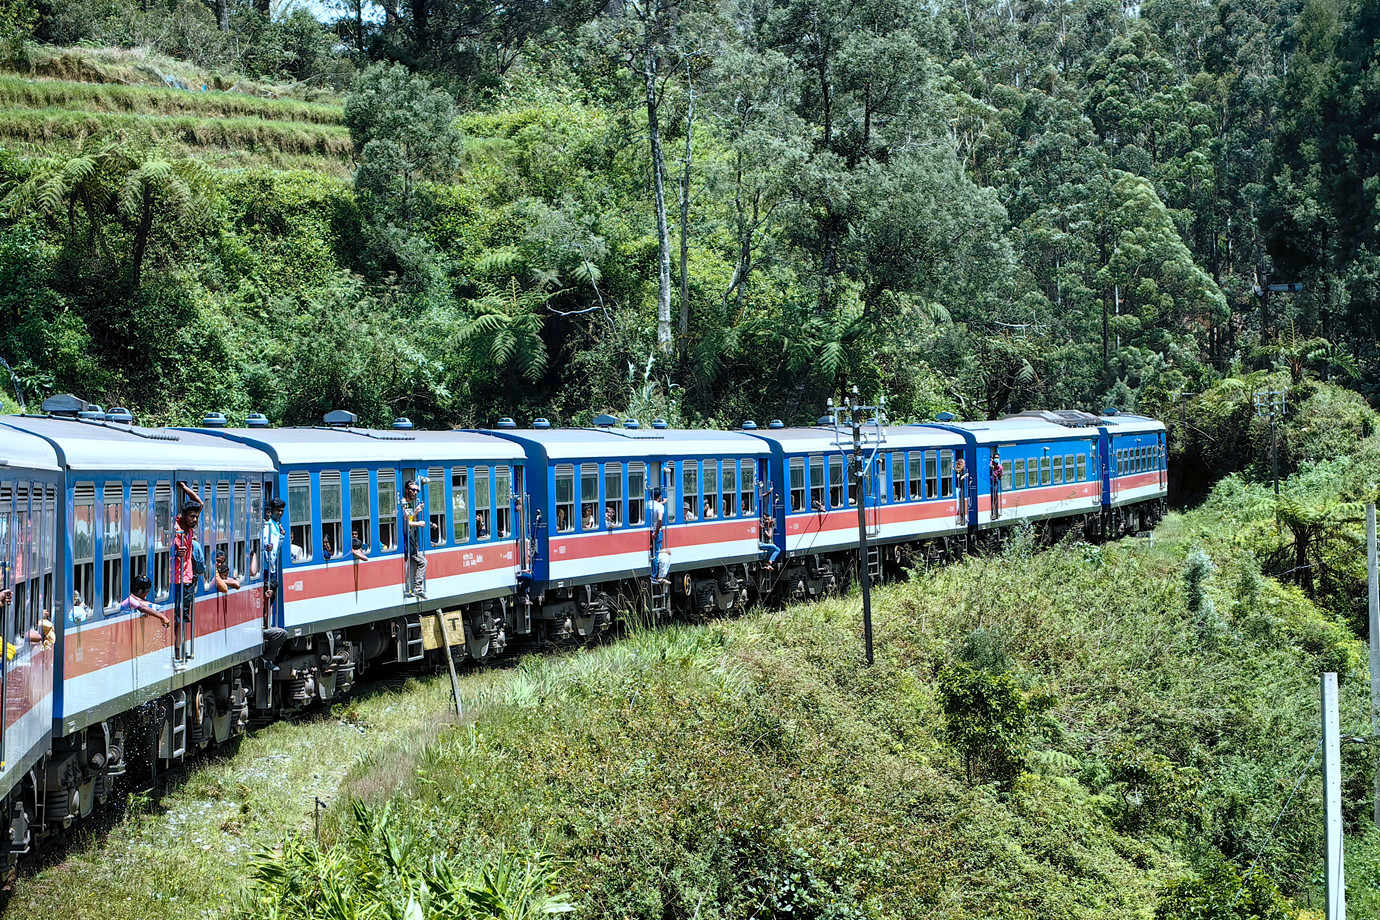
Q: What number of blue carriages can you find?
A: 7